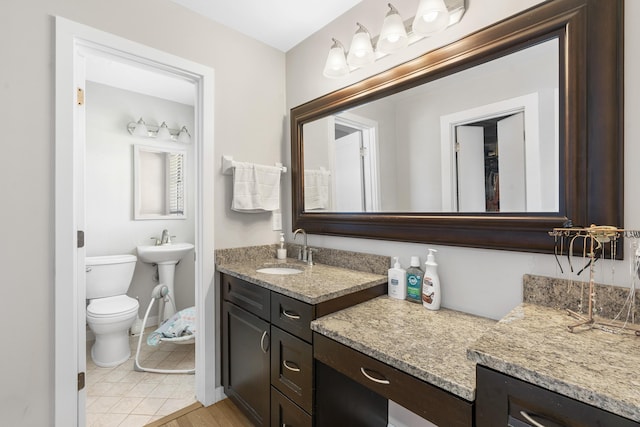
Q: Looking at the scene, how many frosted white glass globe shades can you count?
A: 7